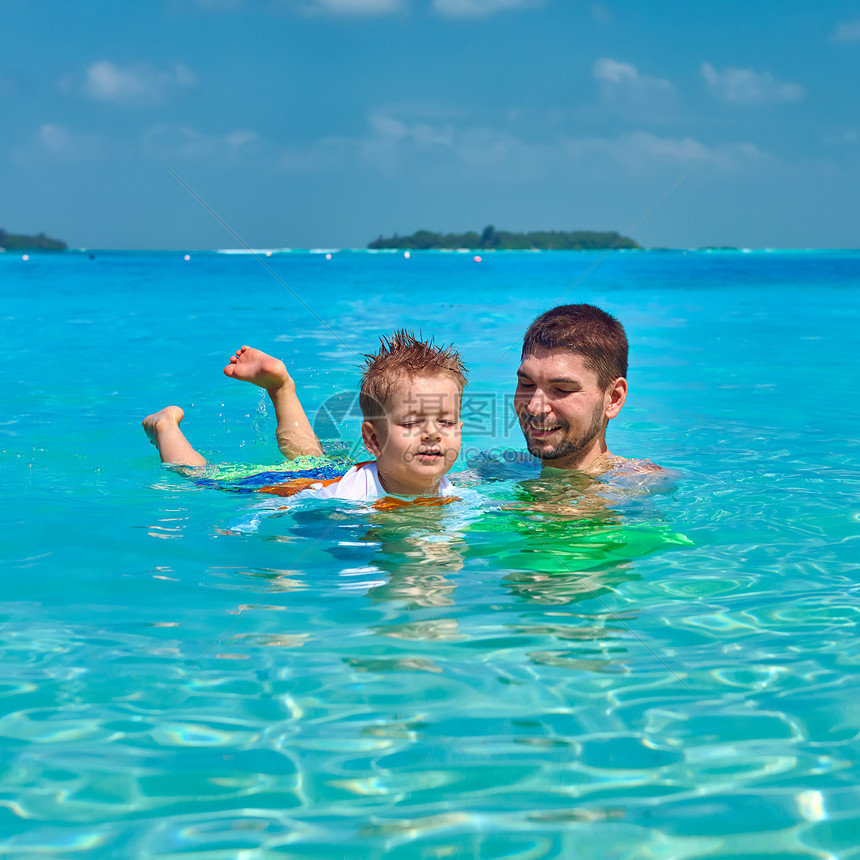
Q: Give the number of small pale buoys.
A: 6